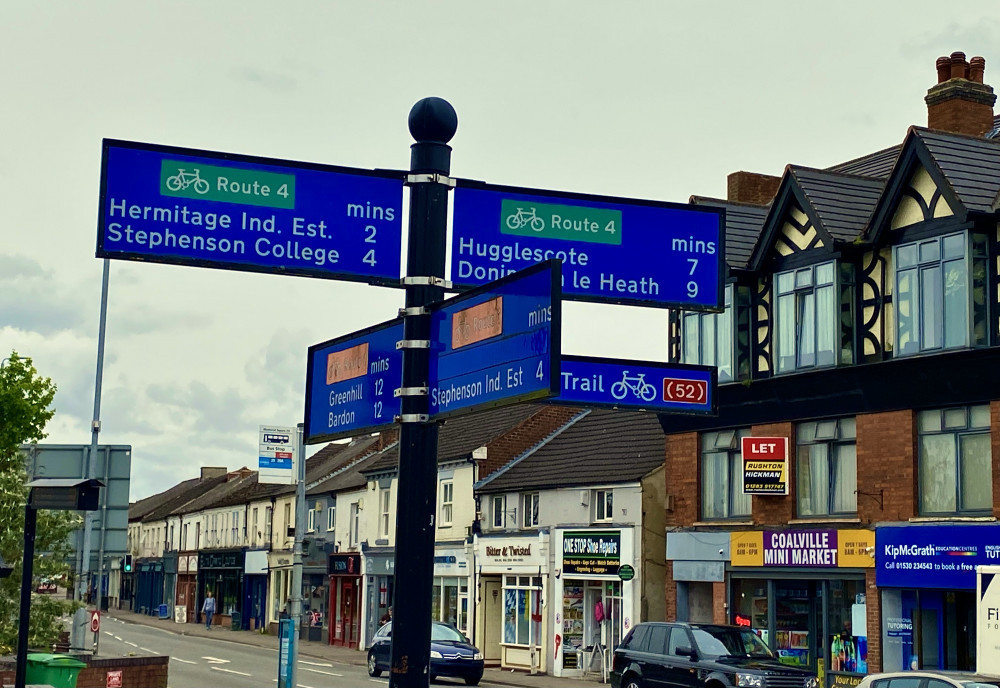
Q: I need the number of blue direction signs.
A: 5